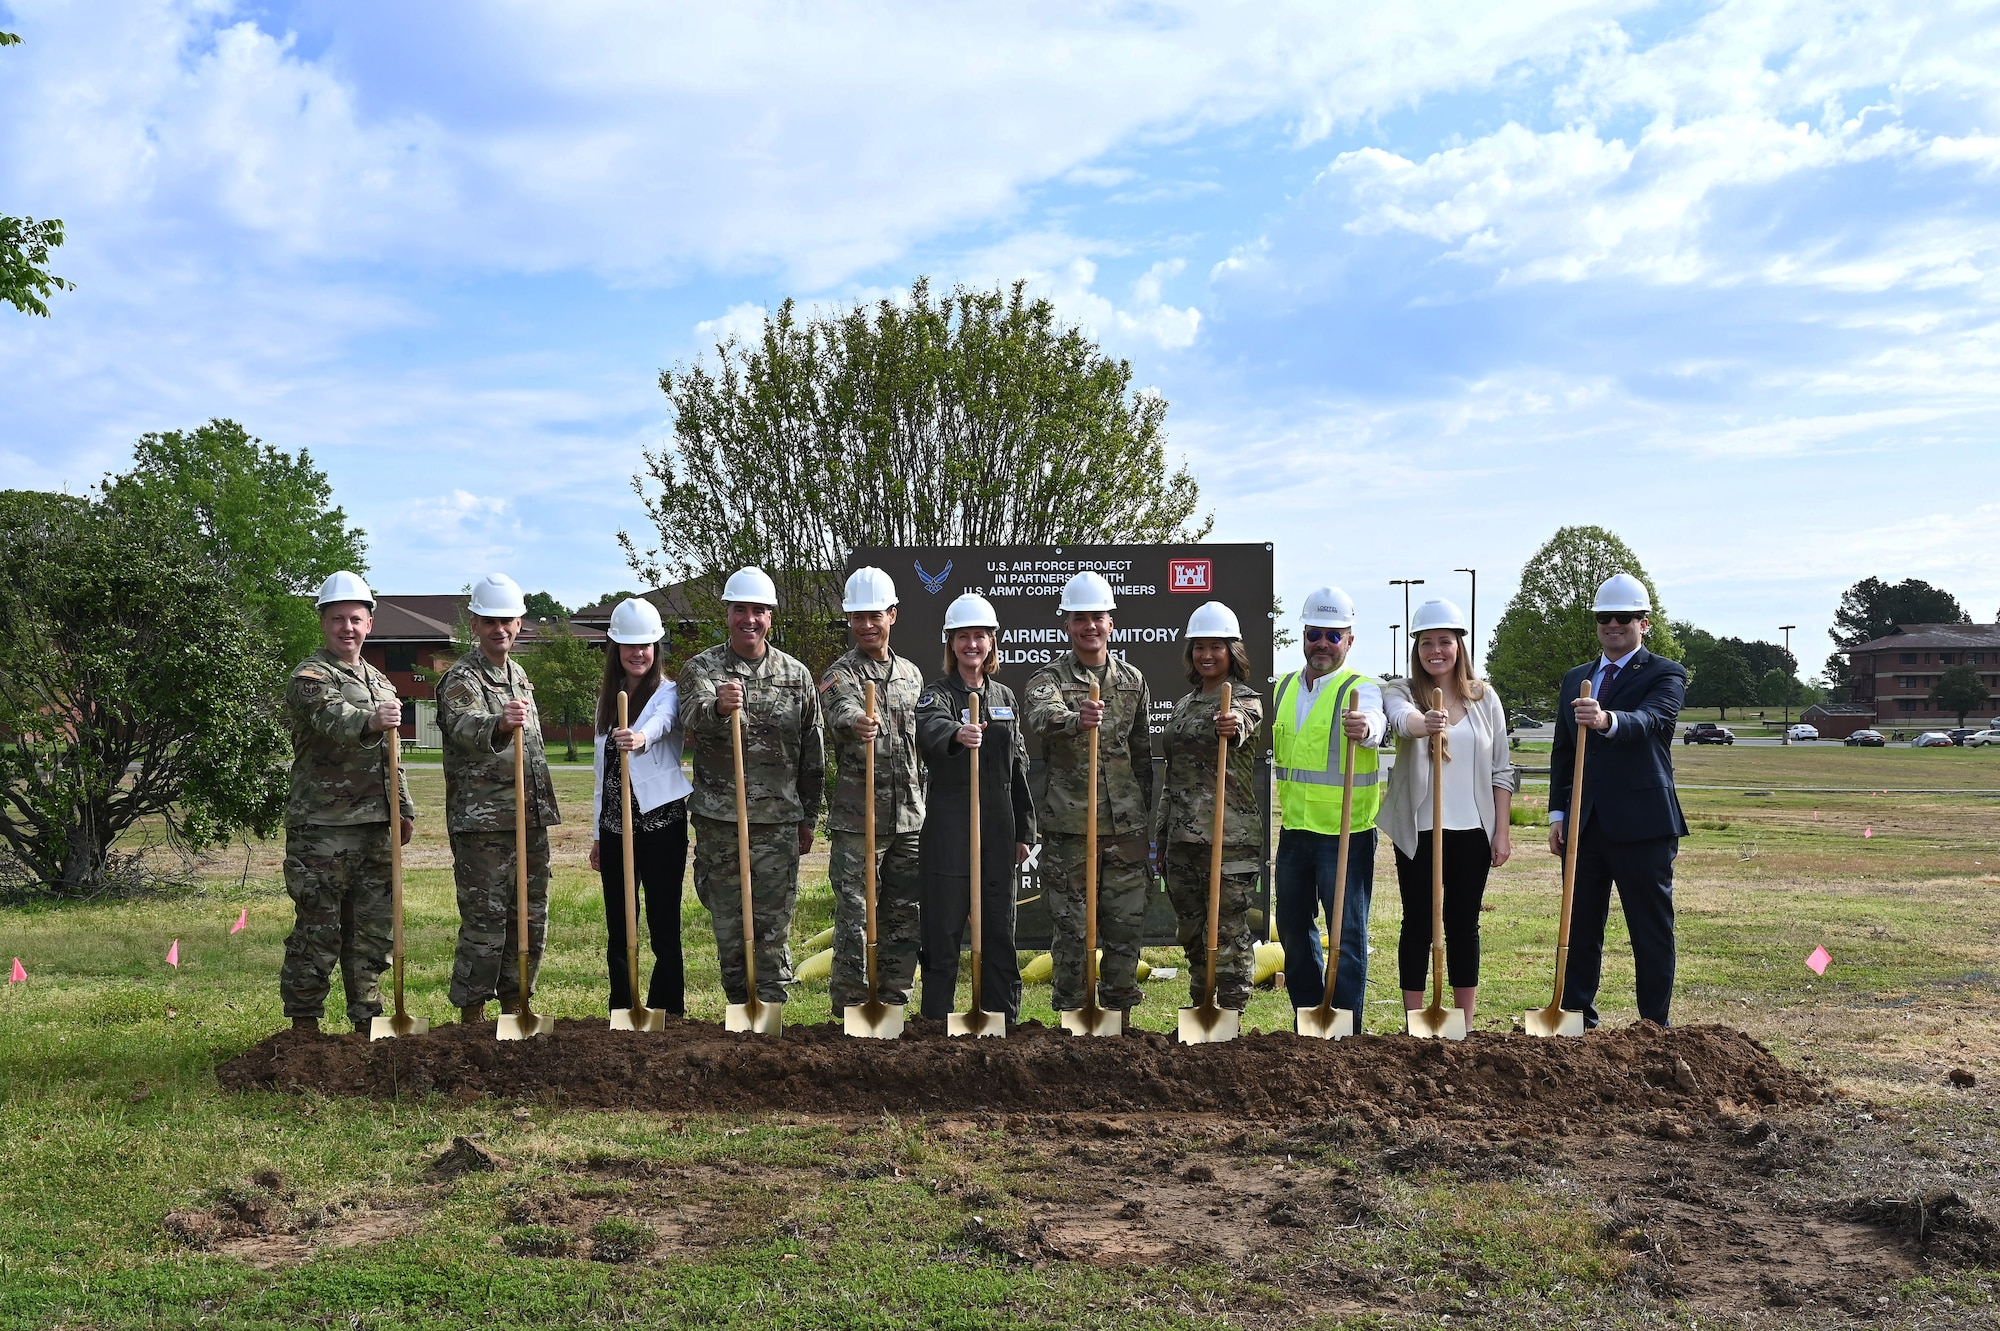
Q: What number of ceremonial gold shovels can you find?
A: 11